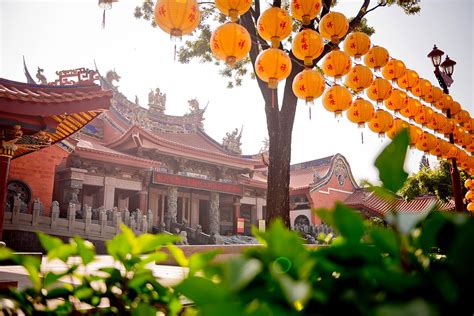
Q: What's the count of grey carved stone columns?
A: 2